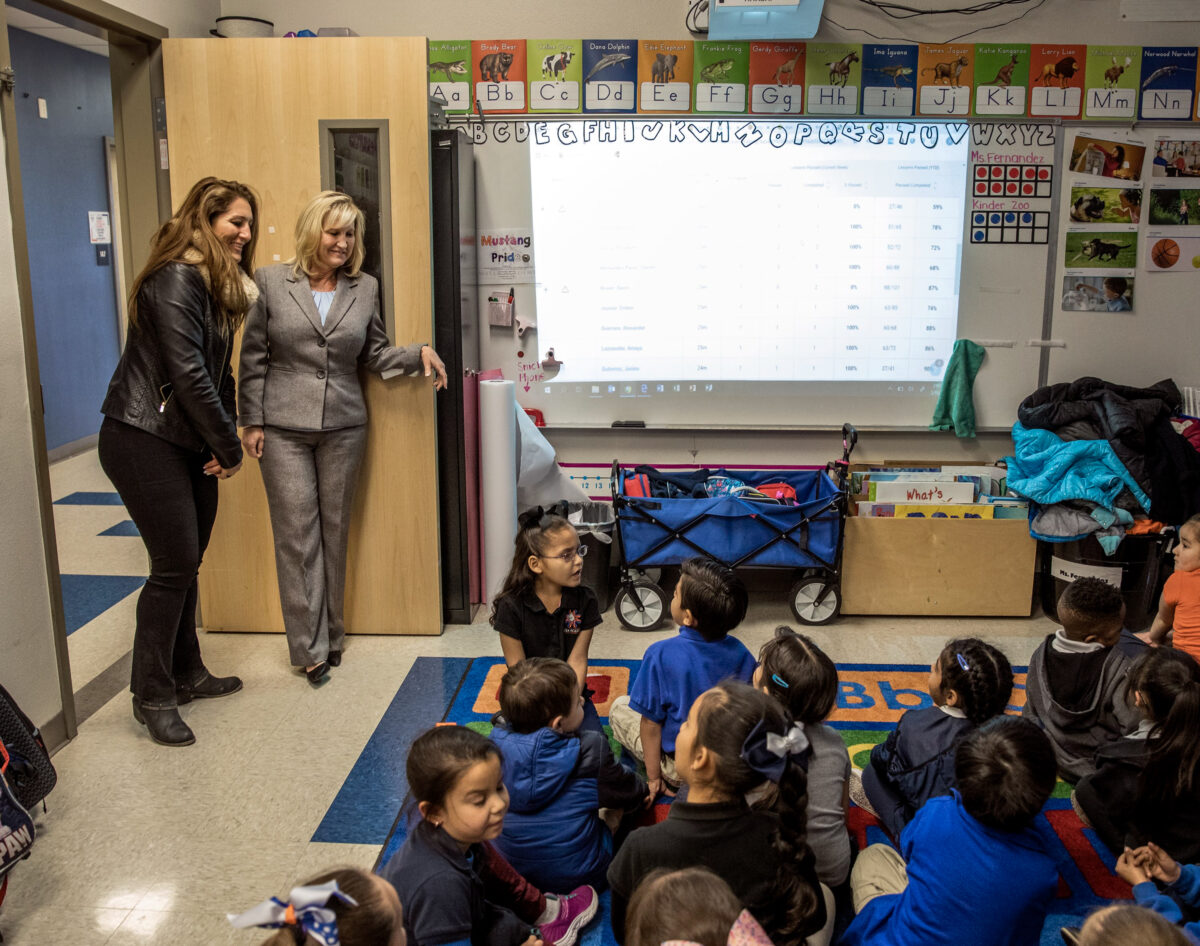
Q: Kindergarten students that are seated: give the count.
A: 15